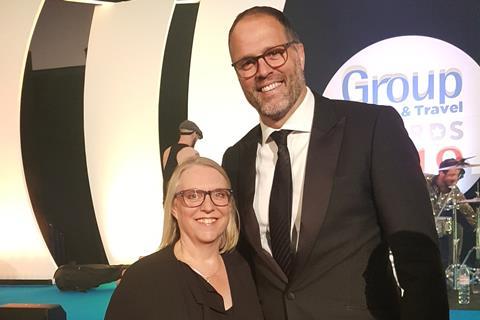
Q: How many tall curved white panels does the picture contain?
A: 3